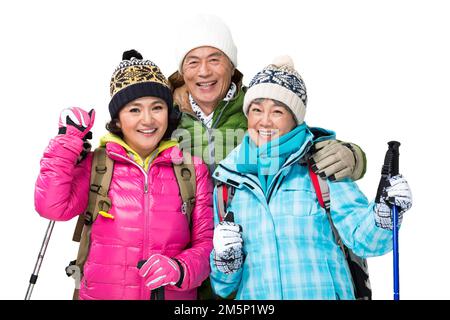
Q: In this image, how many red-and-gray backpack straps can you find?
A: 2